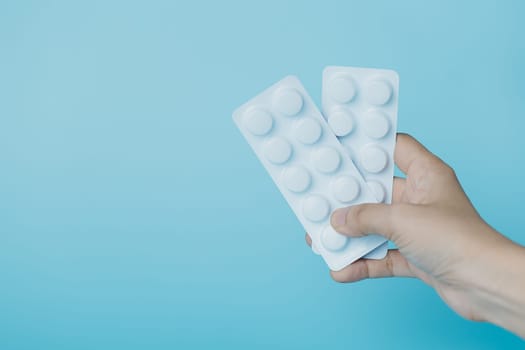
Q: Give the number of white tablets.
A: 15